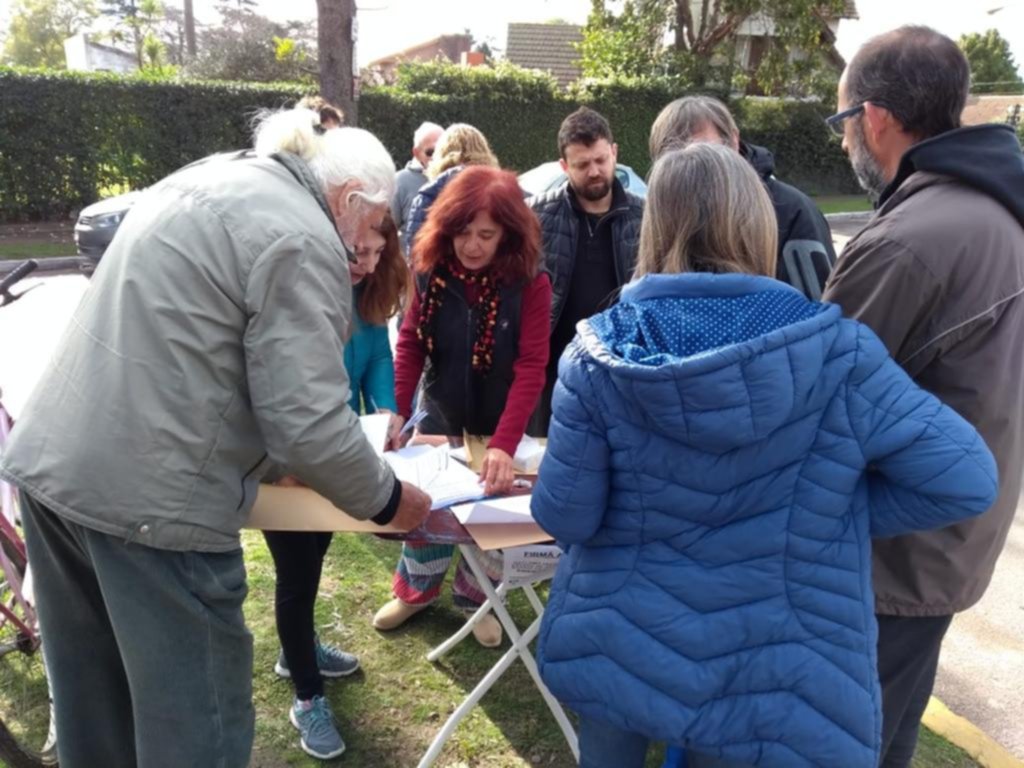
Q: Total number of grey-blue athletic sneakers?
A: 2